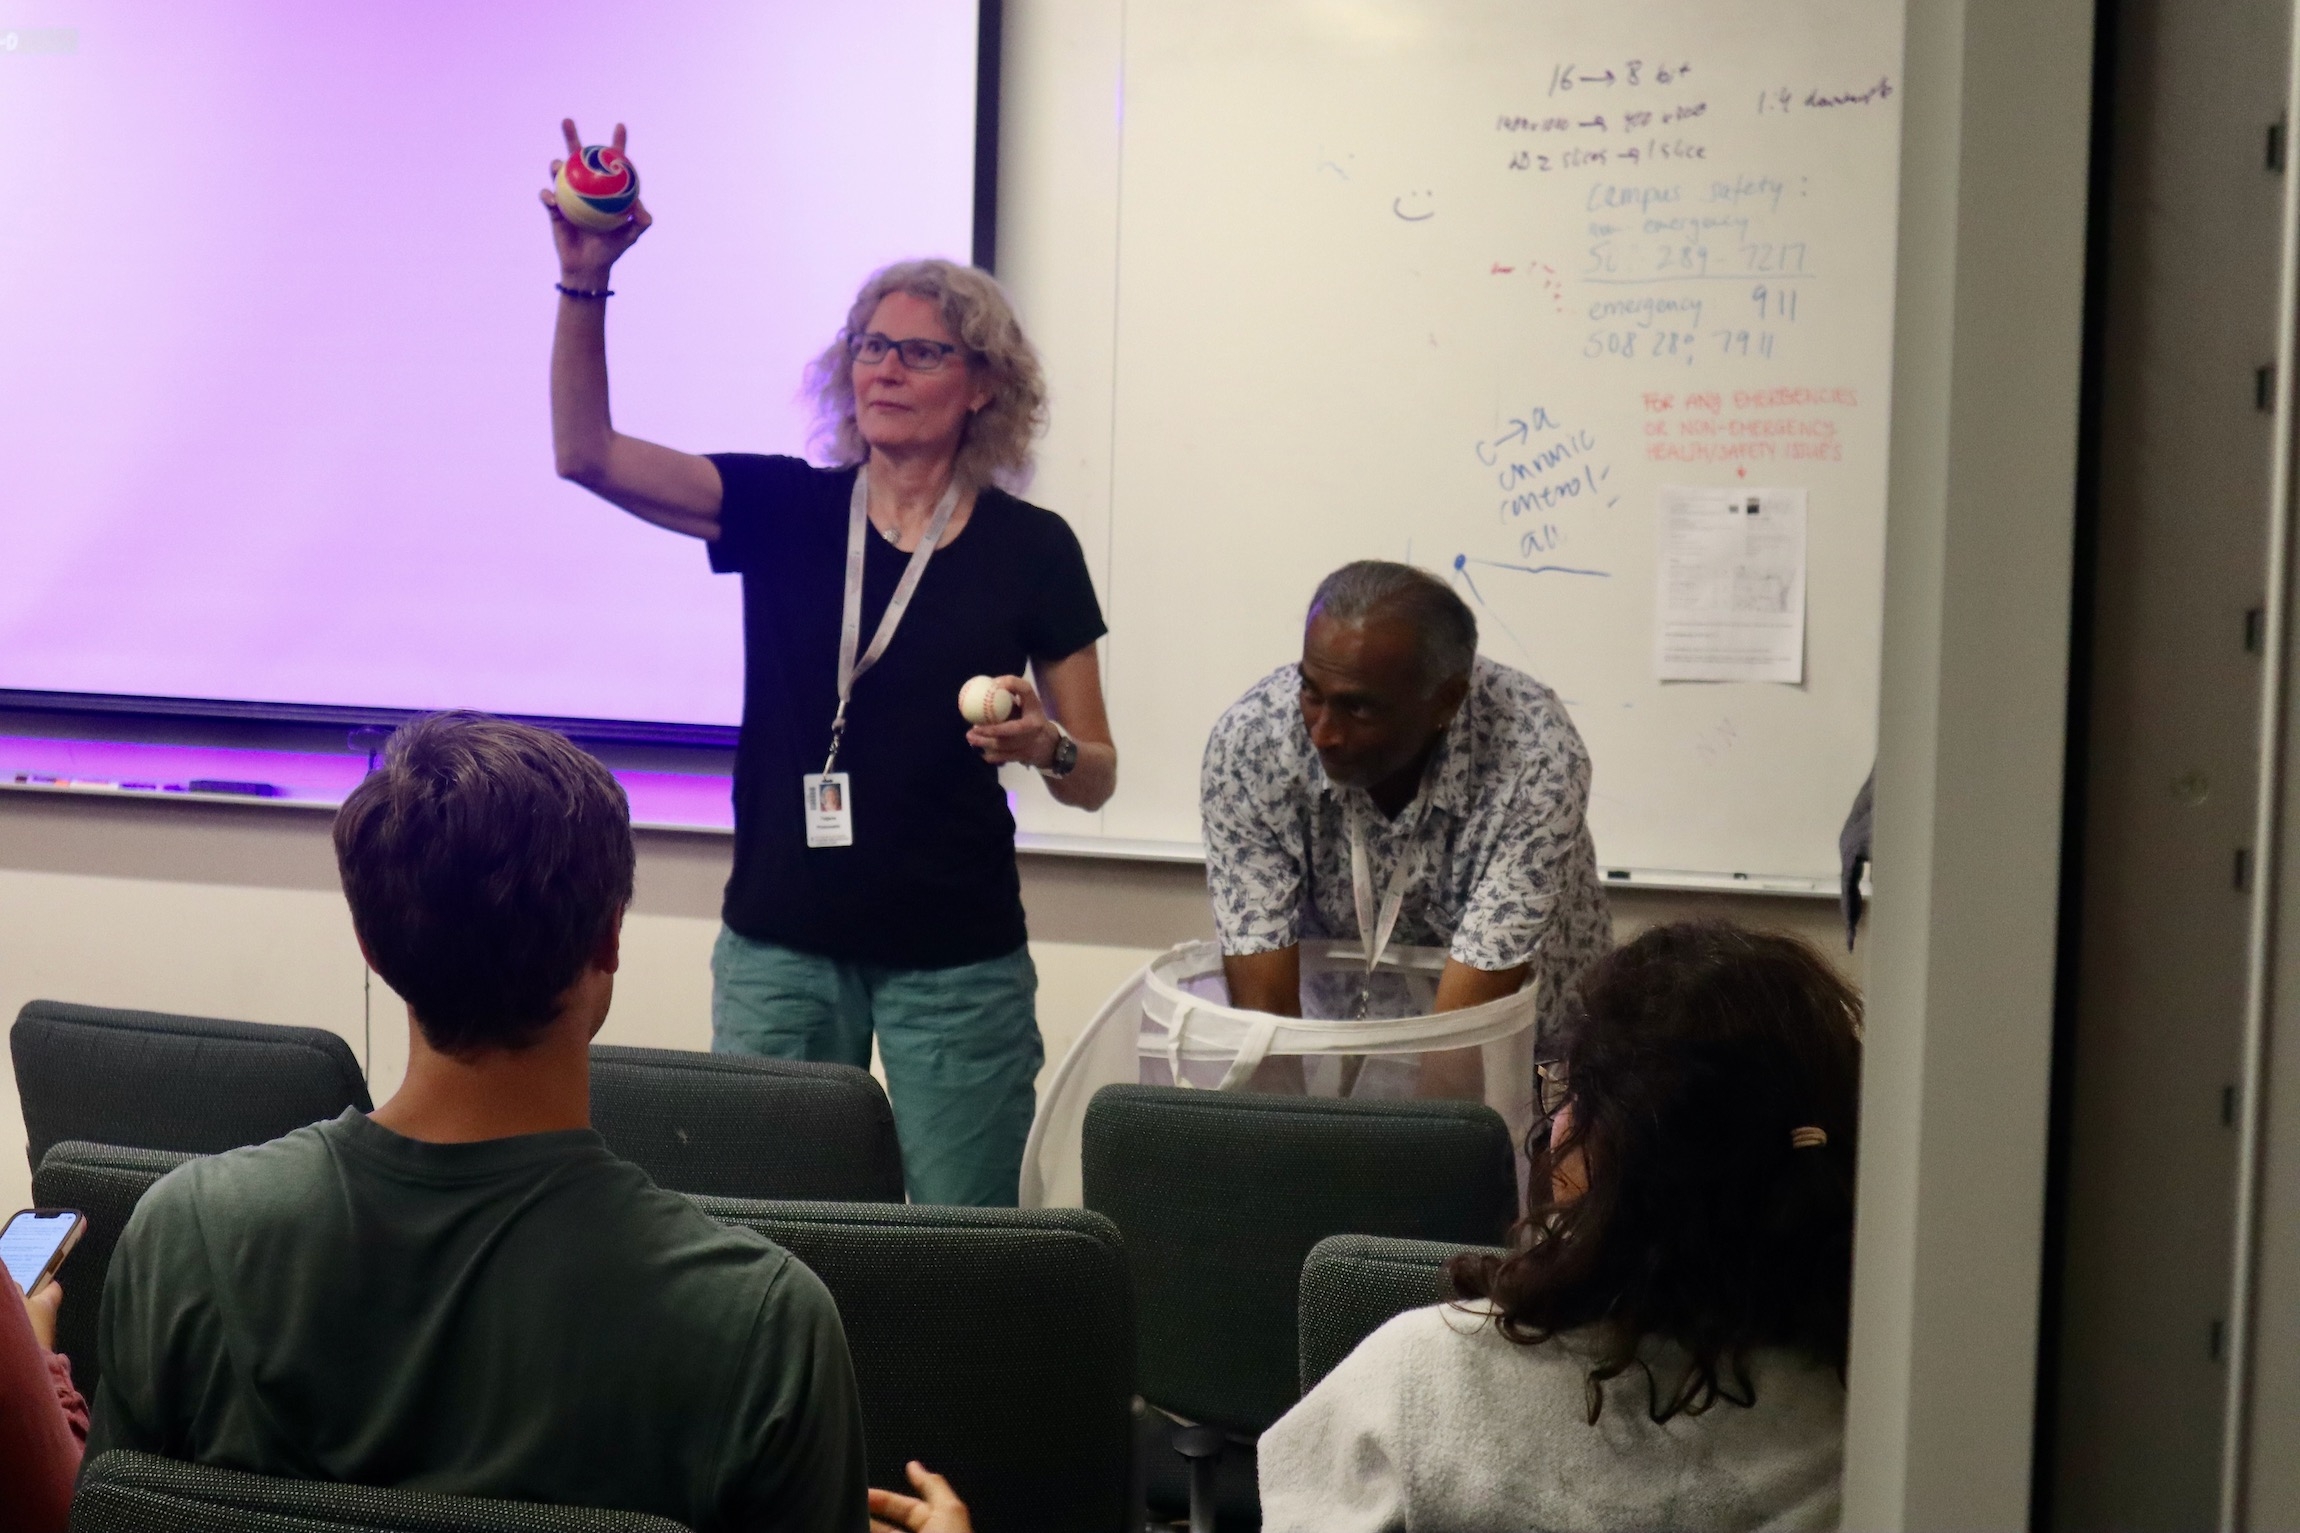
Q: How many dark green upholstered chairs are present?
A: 7